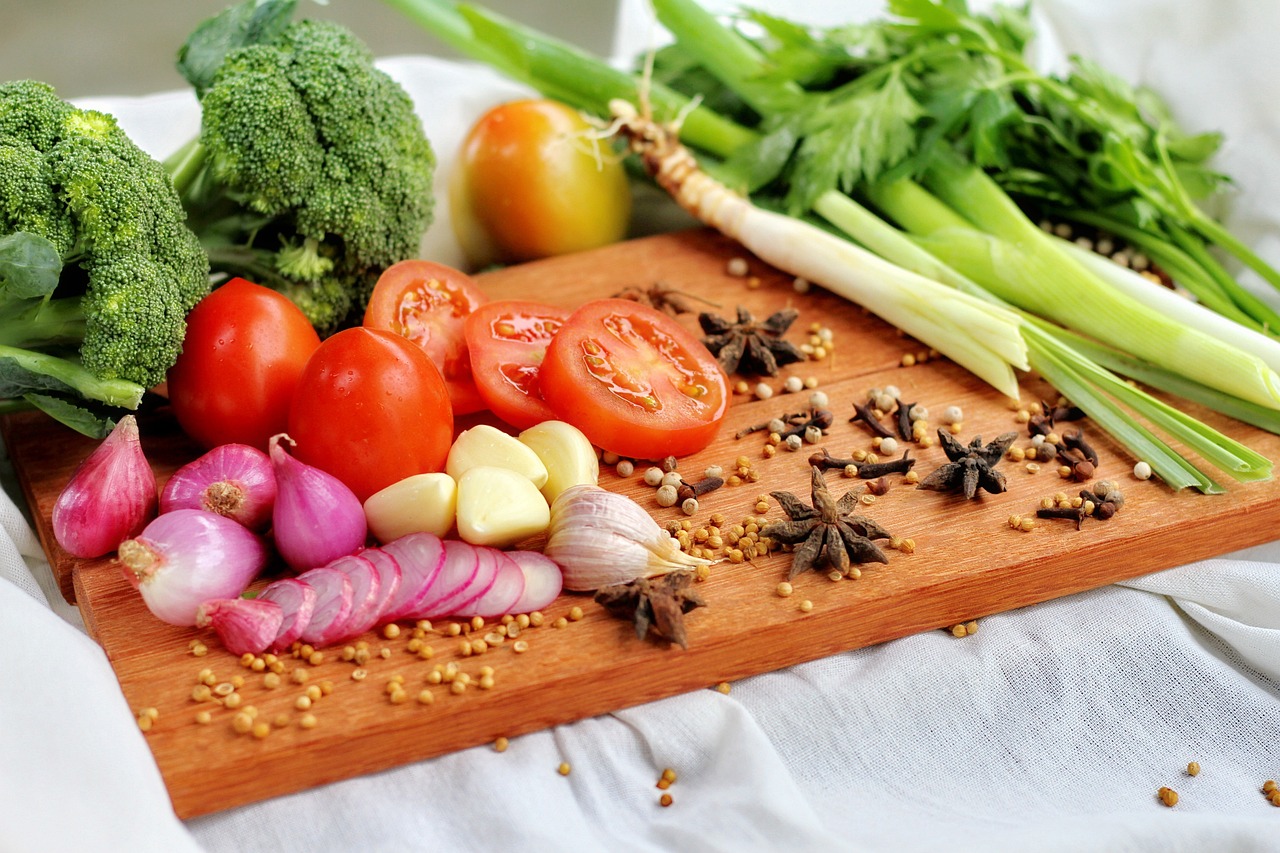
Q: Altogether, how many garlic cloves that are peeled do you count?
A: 4